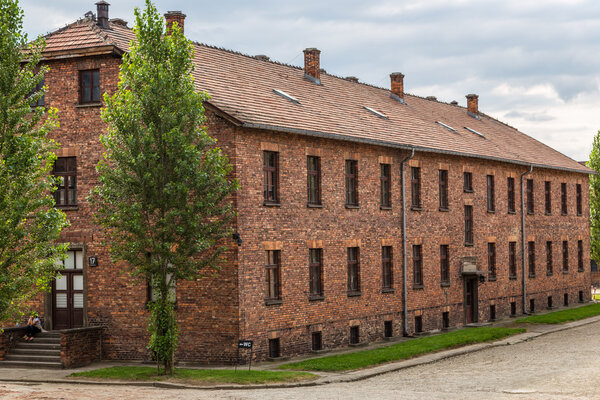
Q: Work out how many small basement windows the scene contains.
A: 12